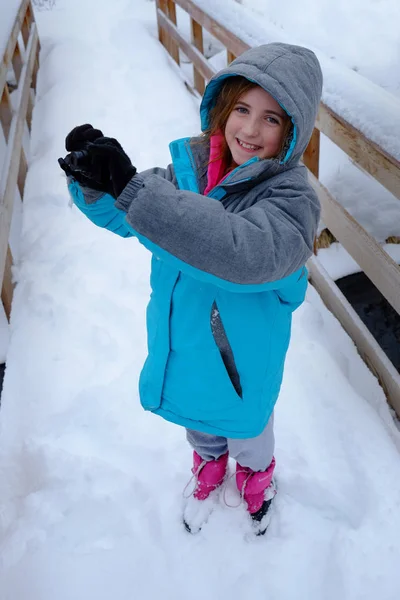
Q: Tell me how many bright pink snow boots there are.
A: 2